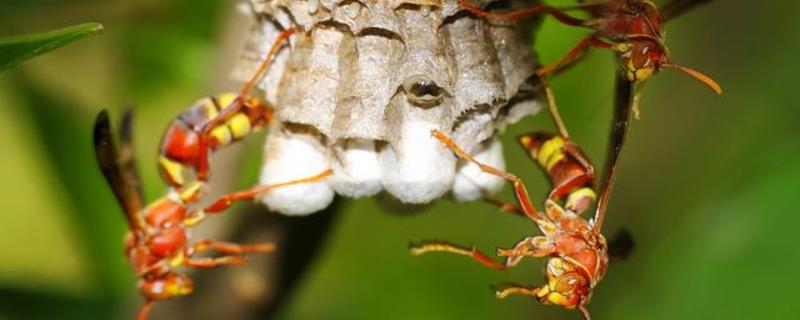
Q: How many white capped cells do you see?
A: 4